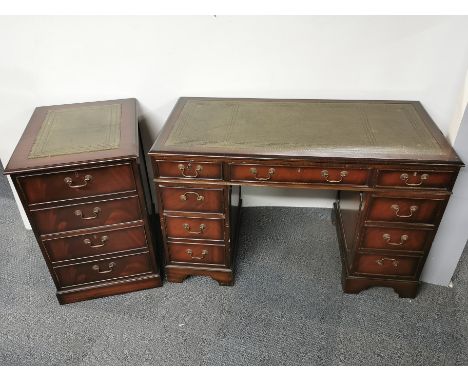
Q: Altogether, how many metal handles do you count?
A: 14